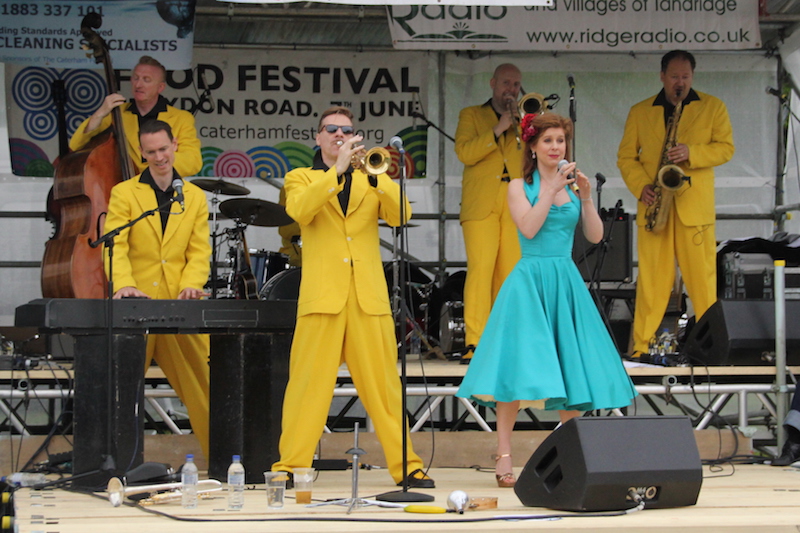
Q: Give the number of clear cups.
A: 2